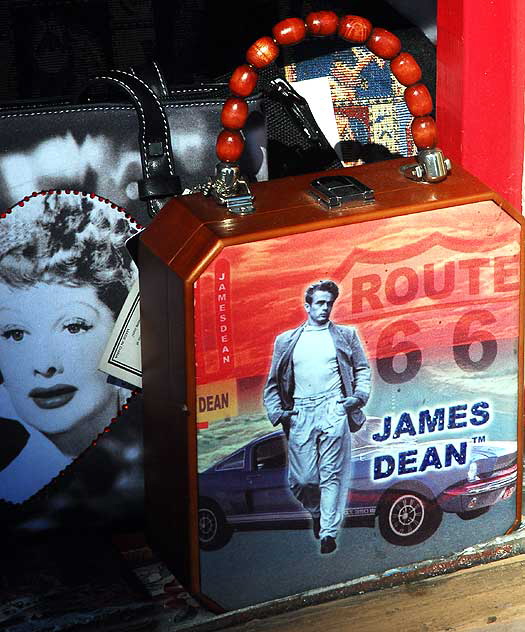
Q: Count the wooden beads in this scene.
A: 11